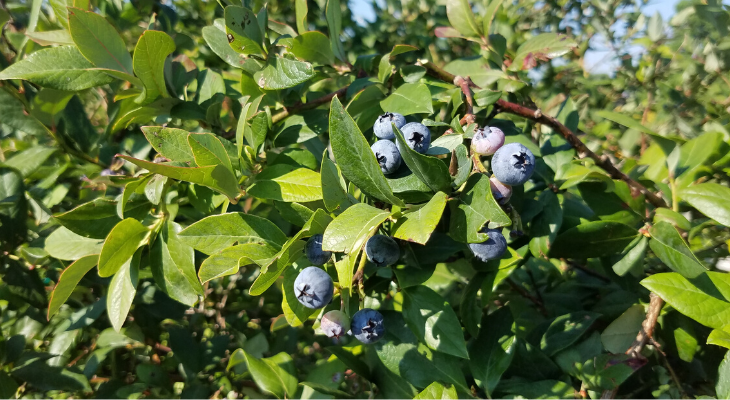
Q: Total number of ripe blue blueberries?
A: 9